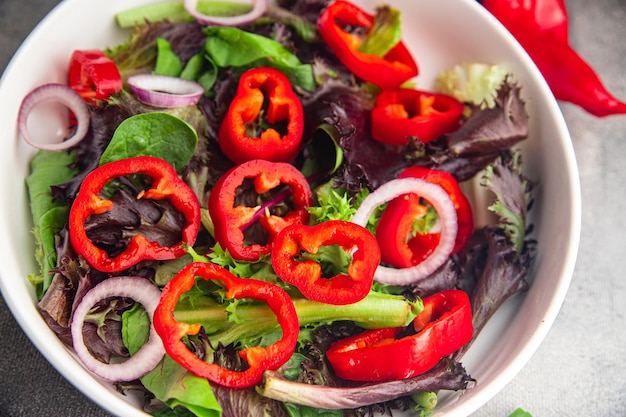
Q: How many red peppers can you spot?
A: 11